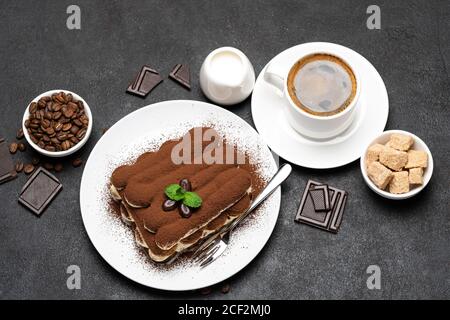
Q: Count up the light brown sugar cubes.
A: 7